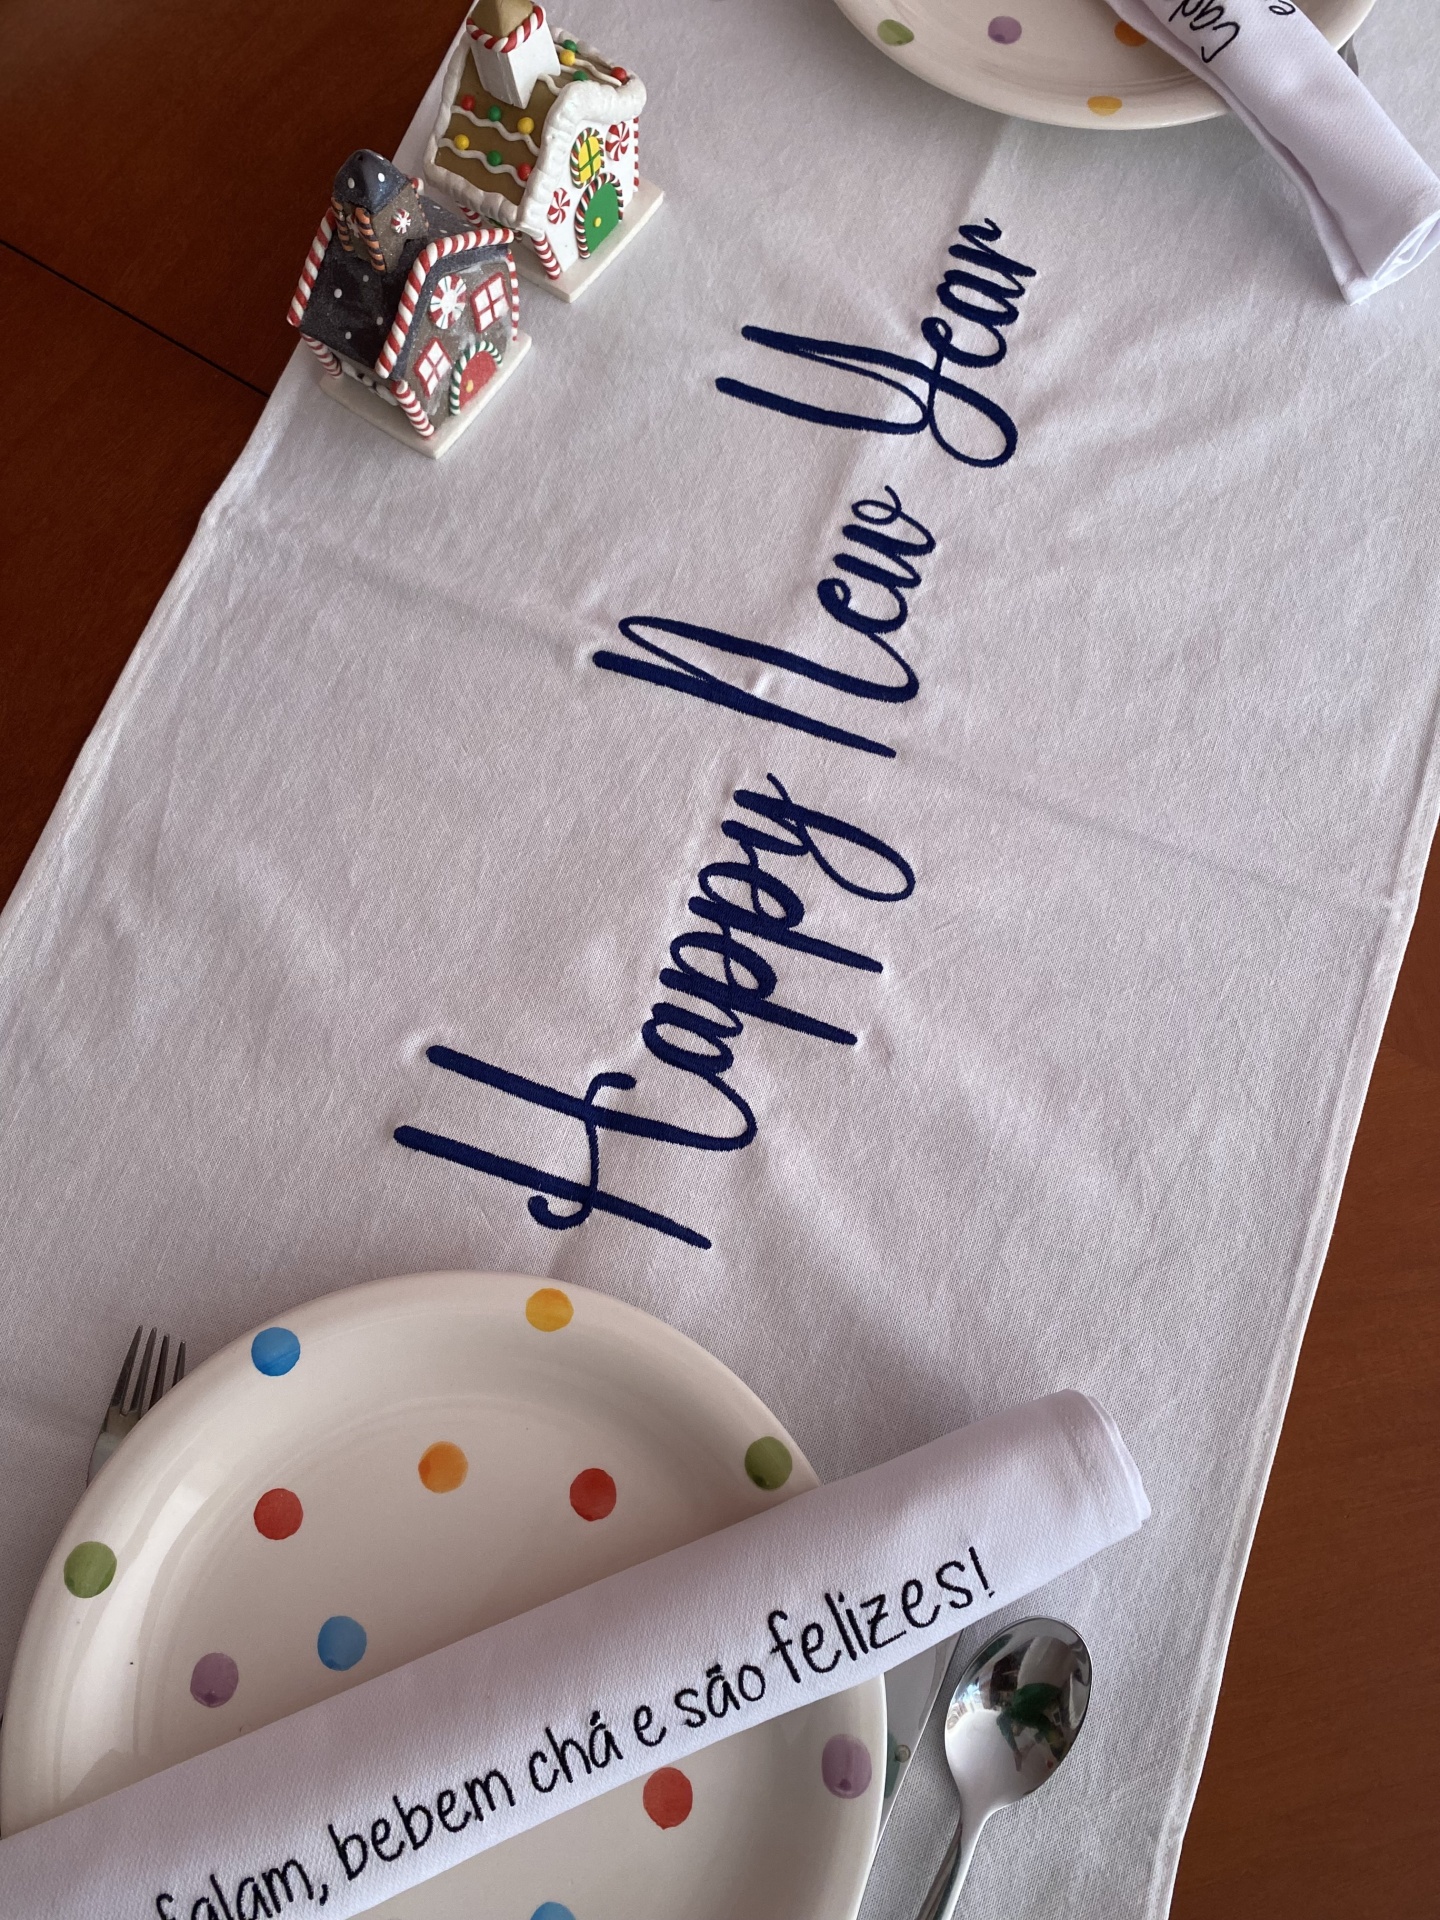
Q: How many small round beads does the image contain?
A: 10